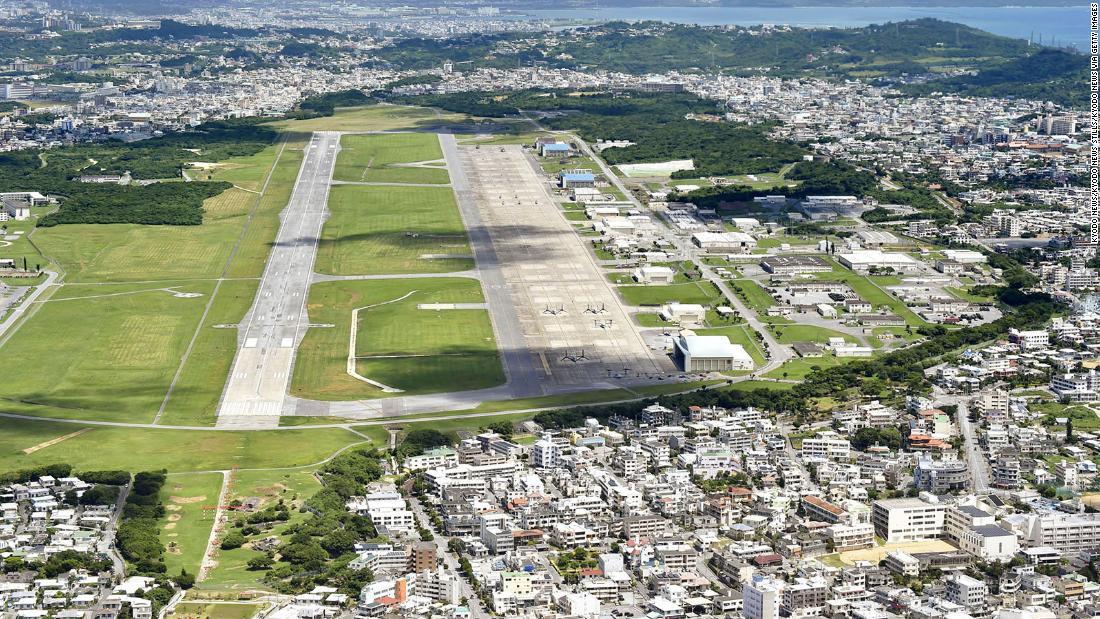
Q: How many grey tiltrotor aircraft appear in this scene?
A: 5